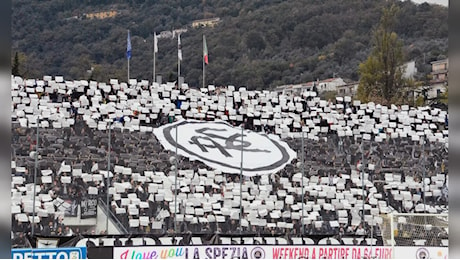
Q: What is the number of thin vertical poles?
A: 11